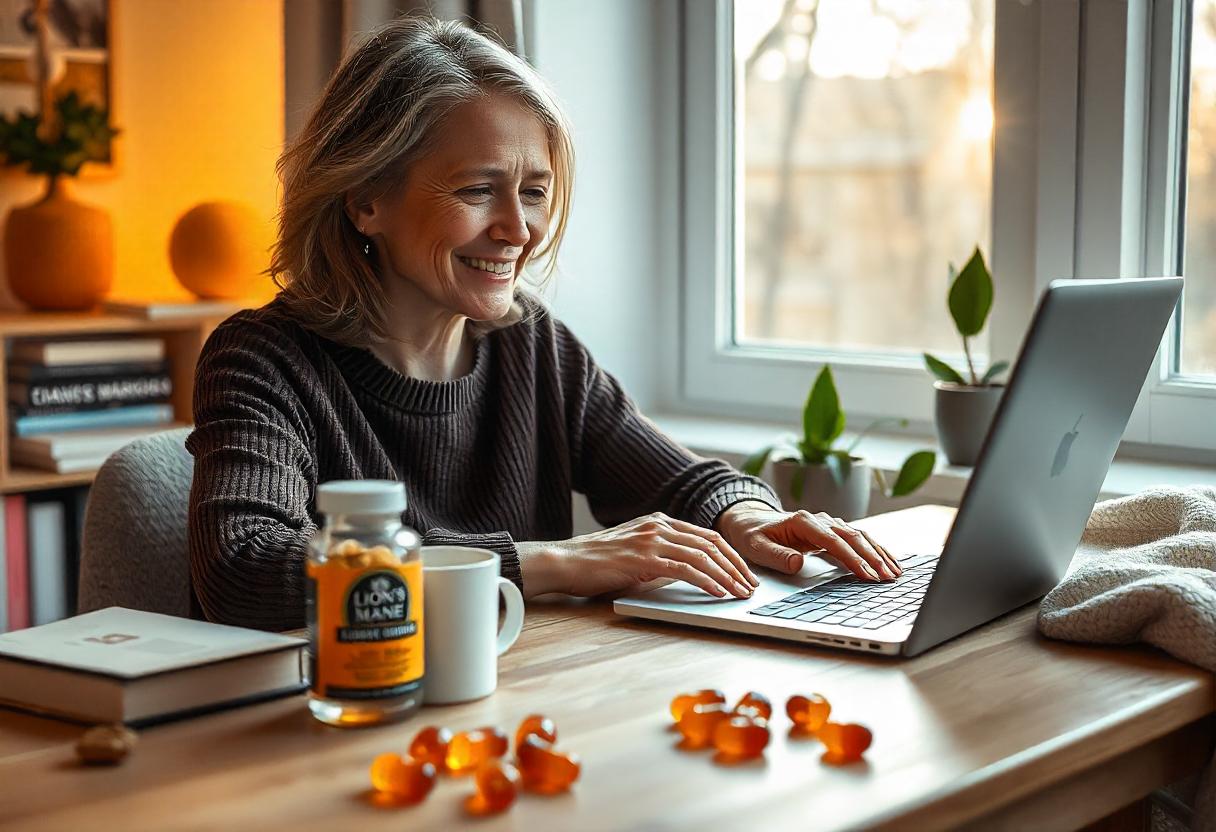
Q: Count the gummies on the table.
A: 12